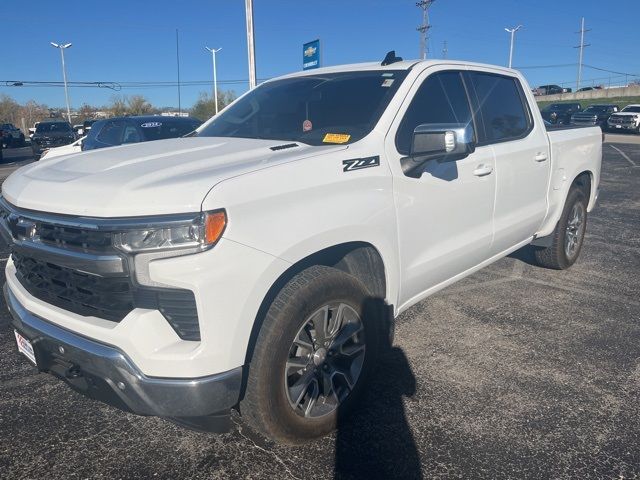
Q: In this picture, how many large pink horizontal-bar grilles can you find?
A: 0